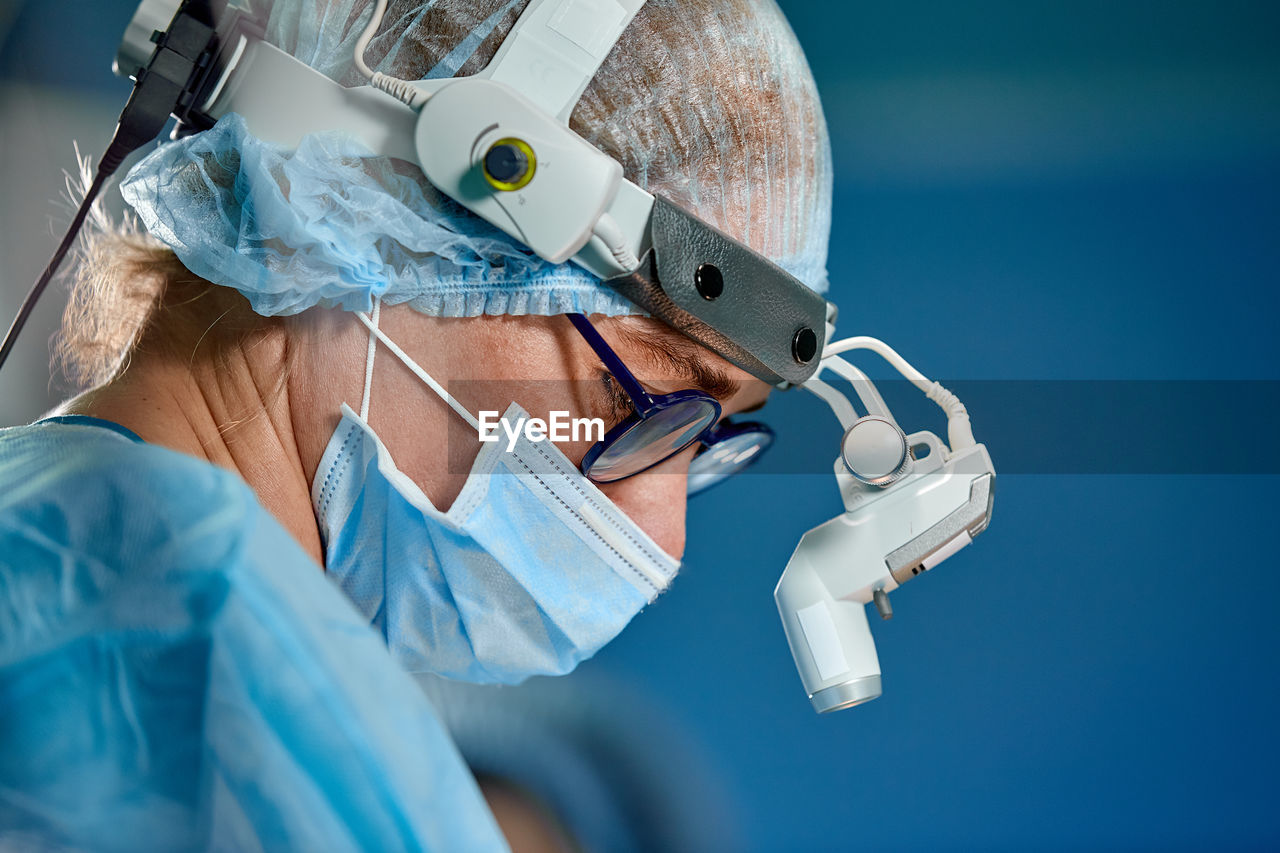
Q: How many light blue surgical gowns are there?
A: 1